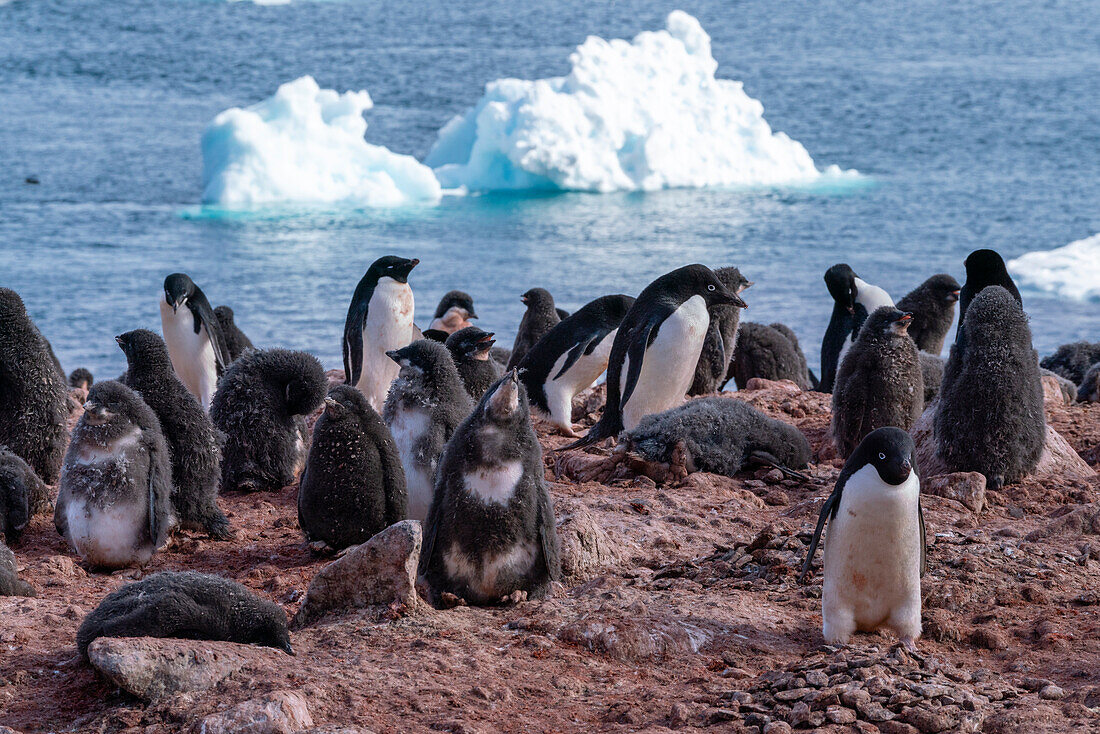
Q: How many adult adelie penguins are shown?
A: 7